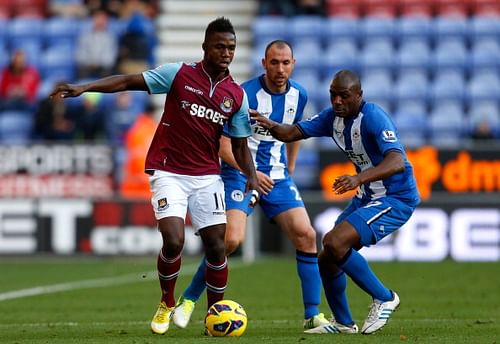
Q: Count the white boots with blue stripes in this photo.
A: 2